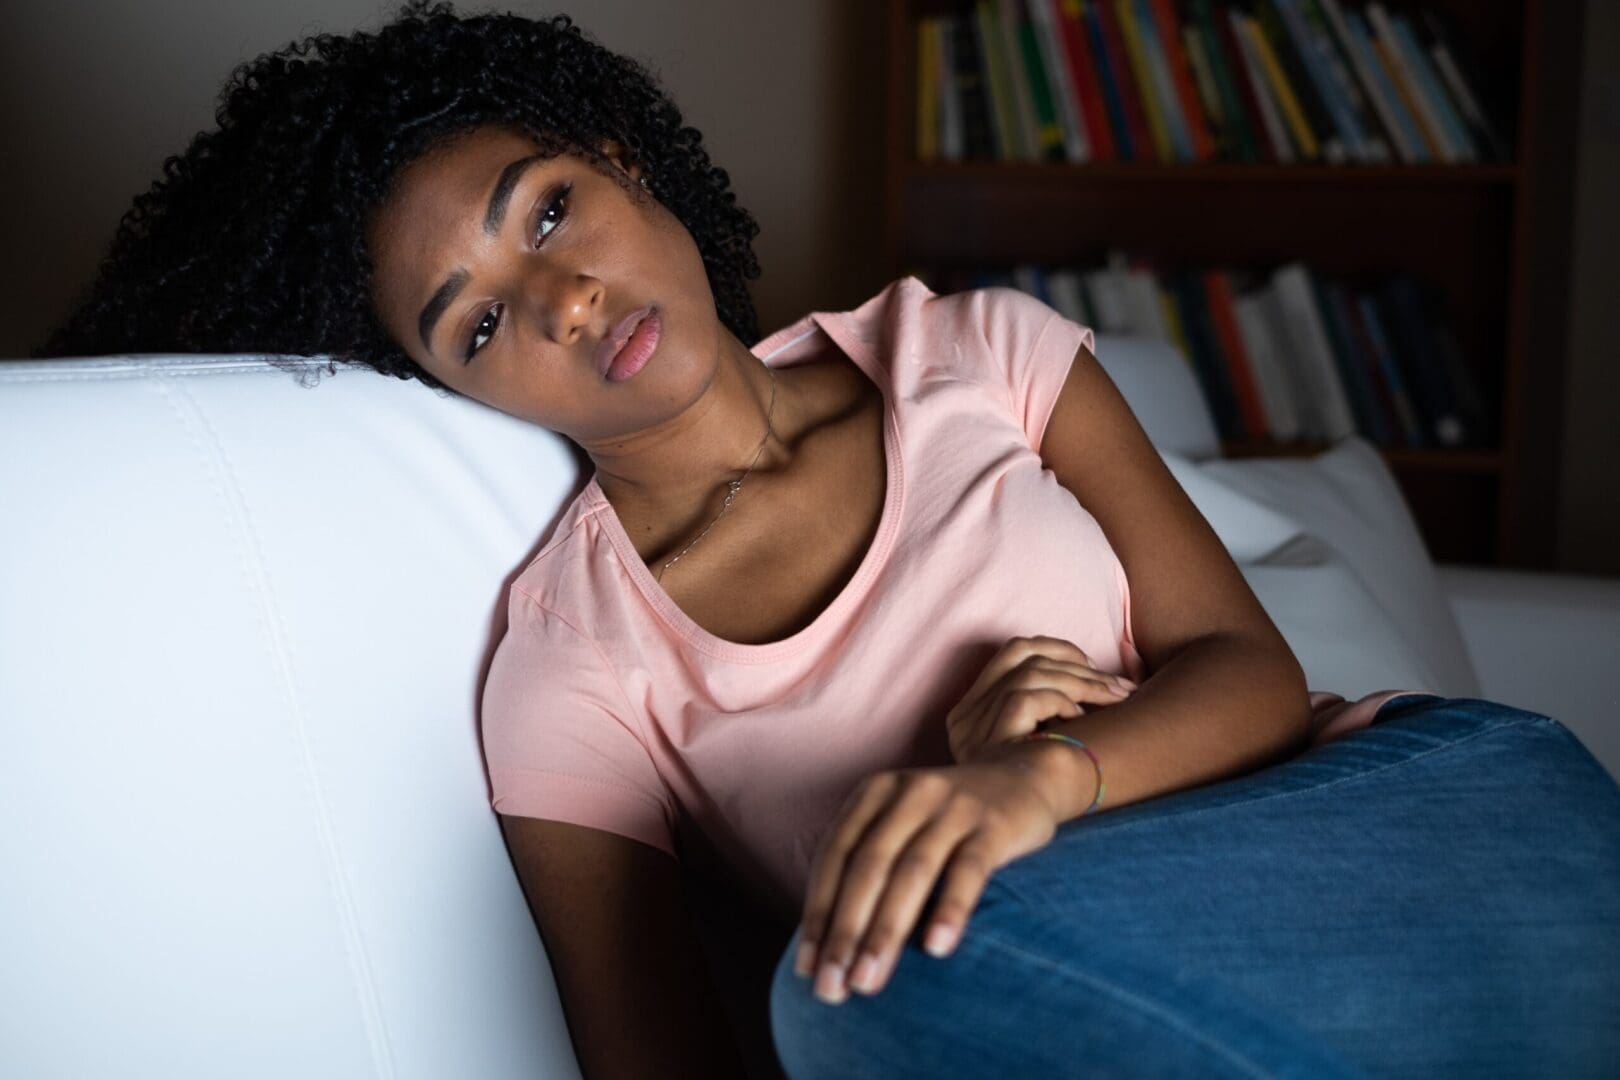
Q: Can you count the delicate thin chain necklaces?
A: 1